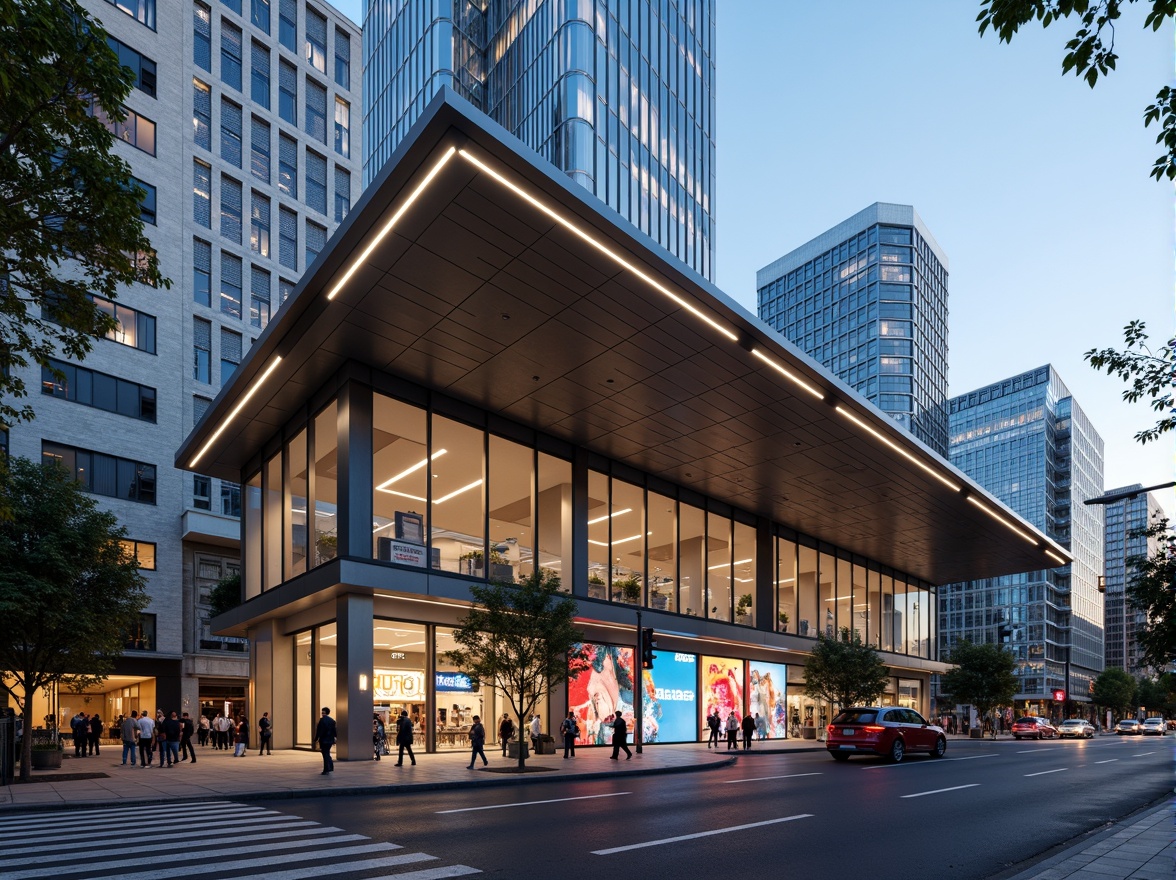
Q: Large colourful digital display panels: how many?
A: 4